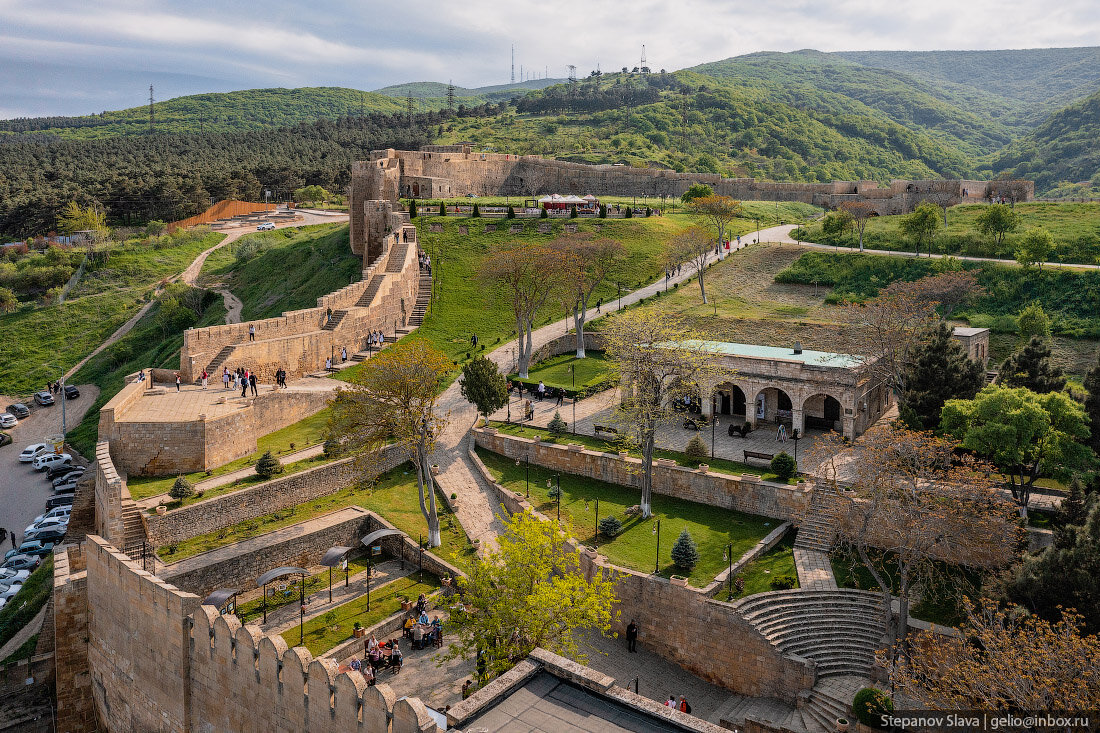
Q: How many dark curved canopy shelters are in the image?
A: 4